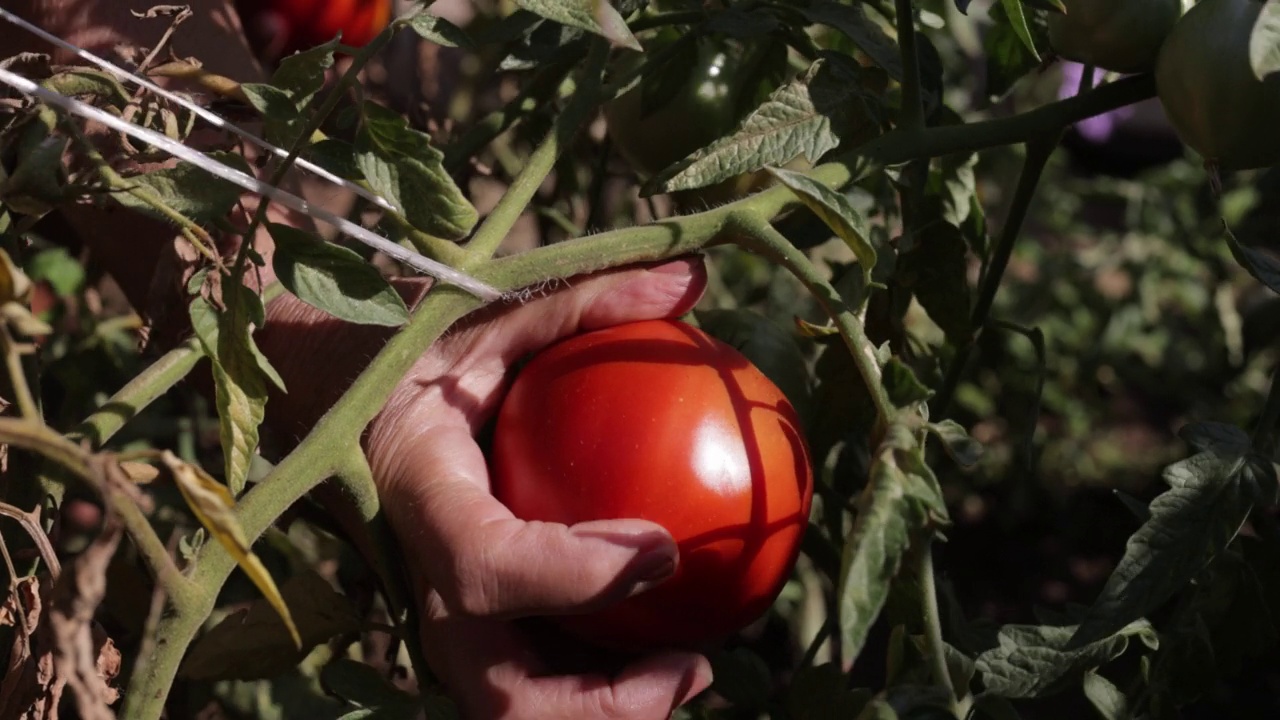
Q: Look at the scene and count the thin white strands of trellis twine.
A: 2